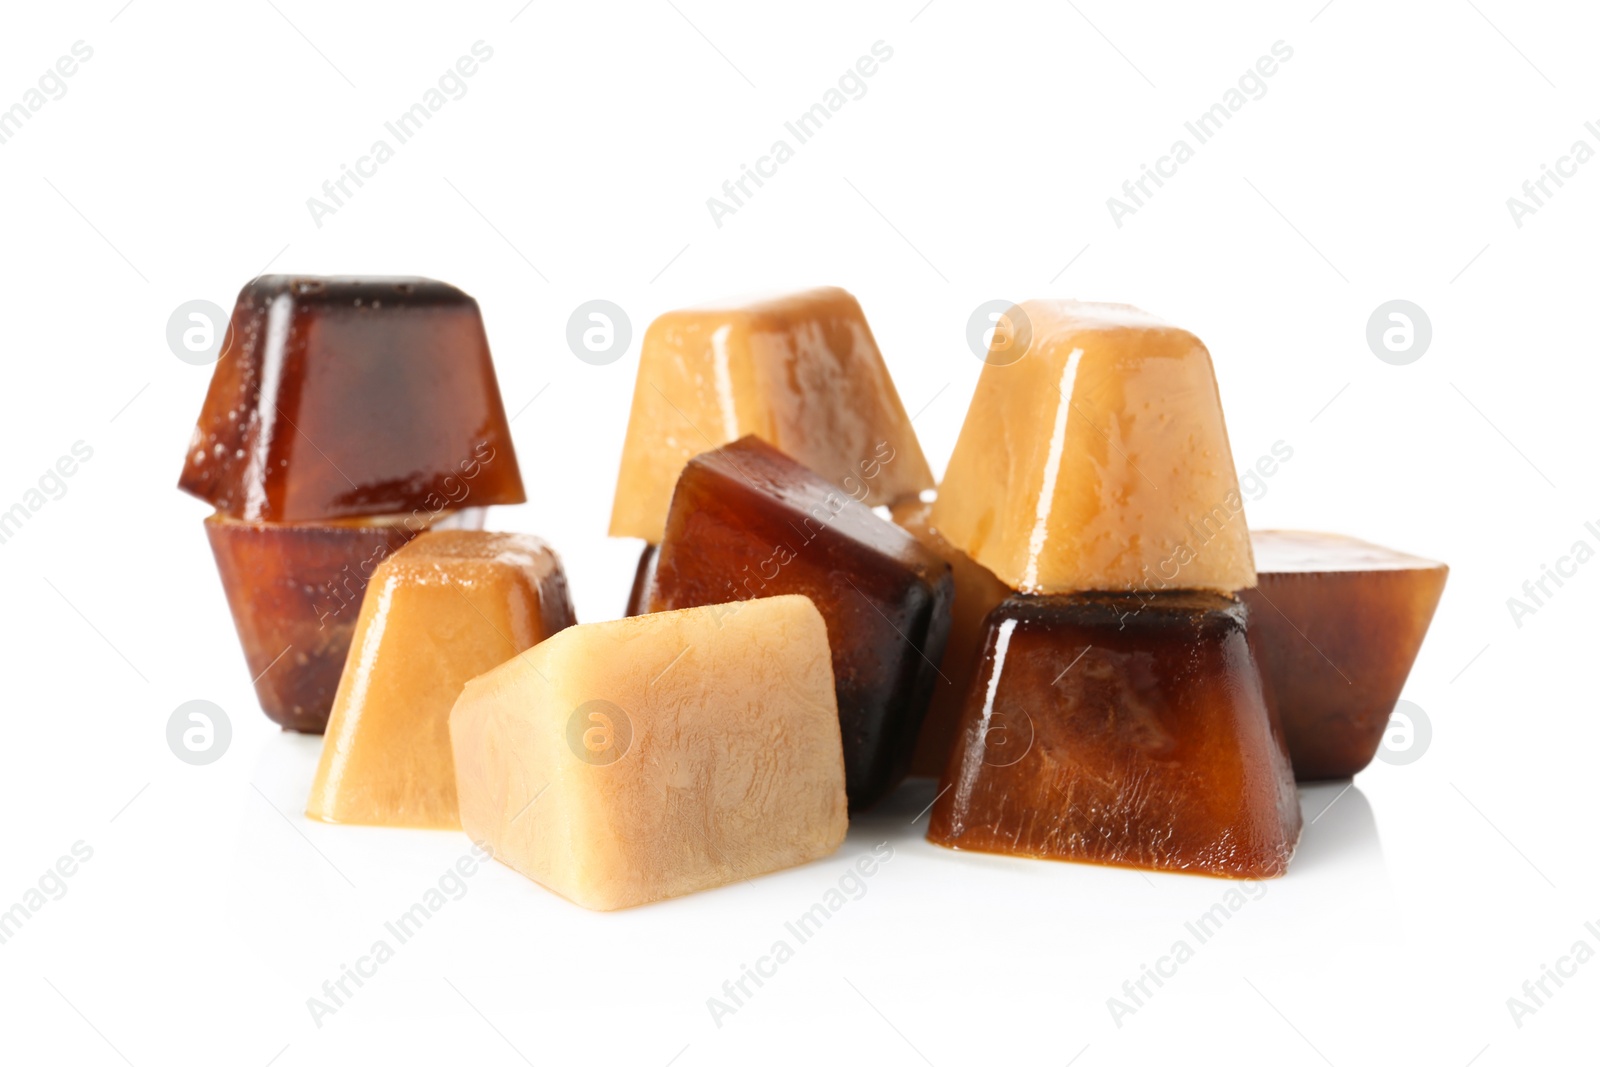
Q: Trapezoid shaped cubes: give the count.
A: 11